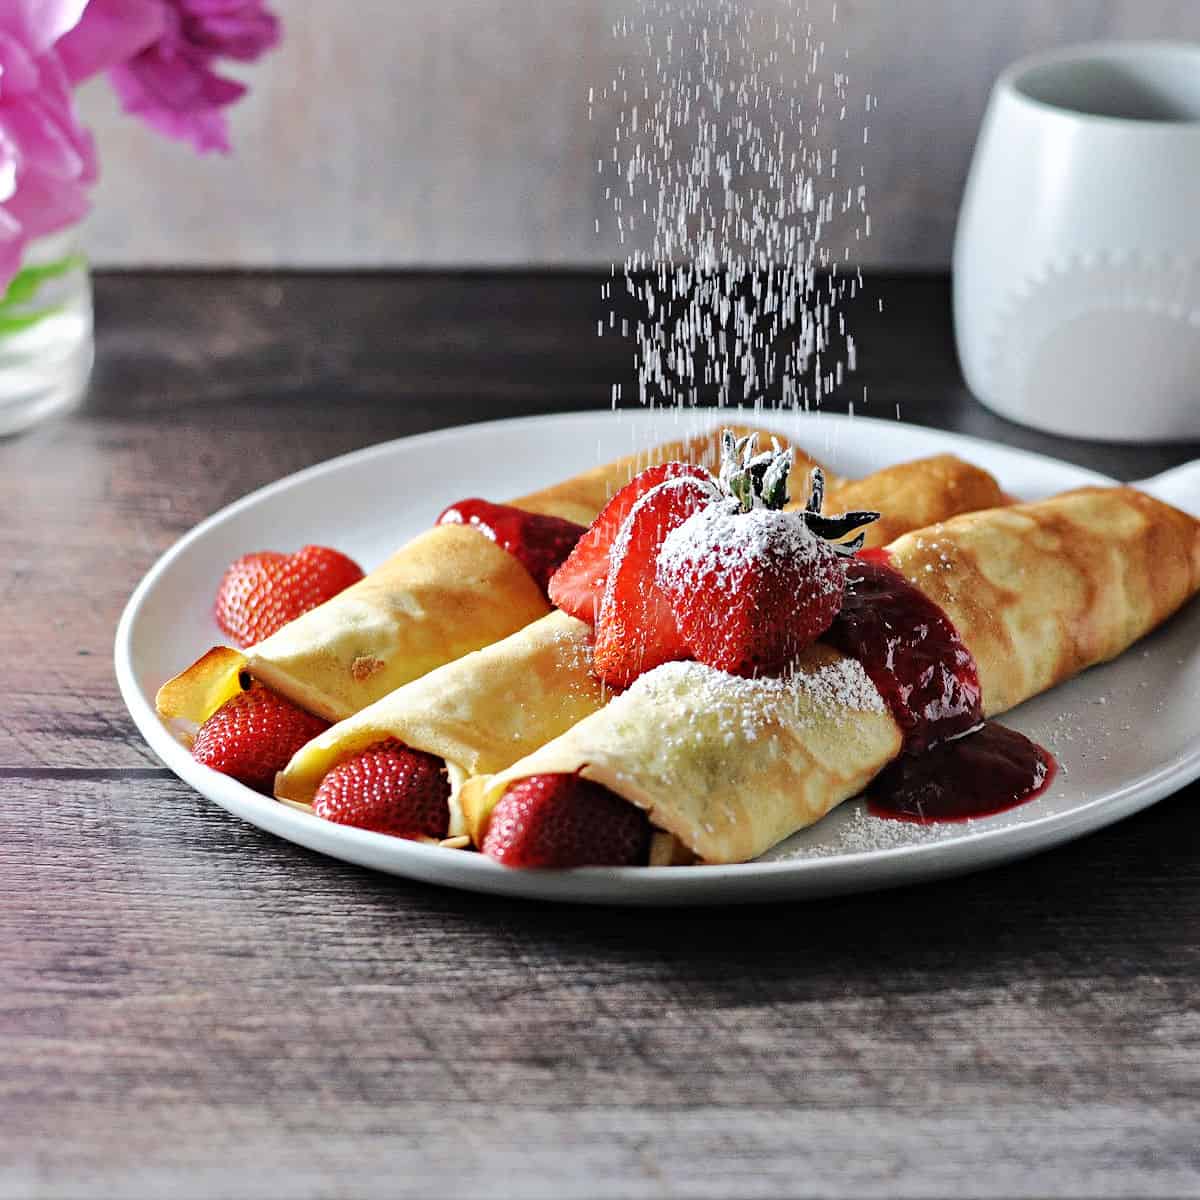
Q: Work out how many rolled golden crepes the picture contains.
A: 3